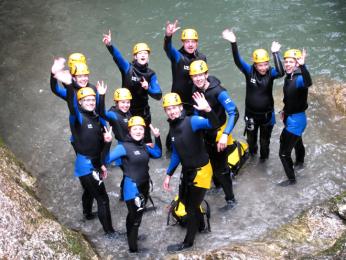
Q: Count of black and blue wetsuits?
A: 11